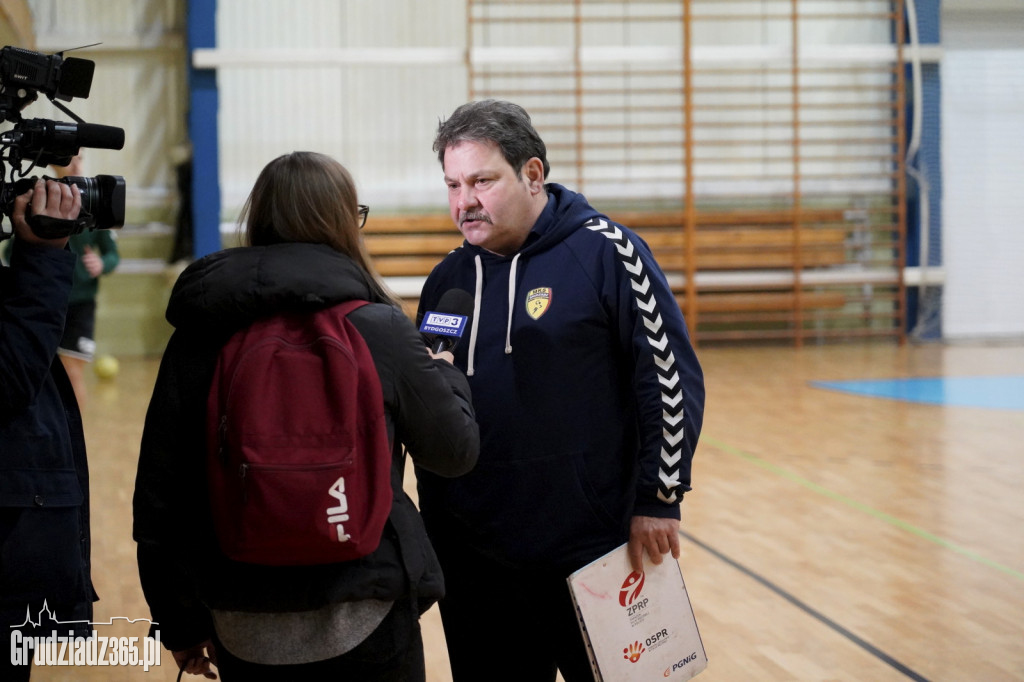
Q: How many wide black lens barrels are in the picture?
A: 1